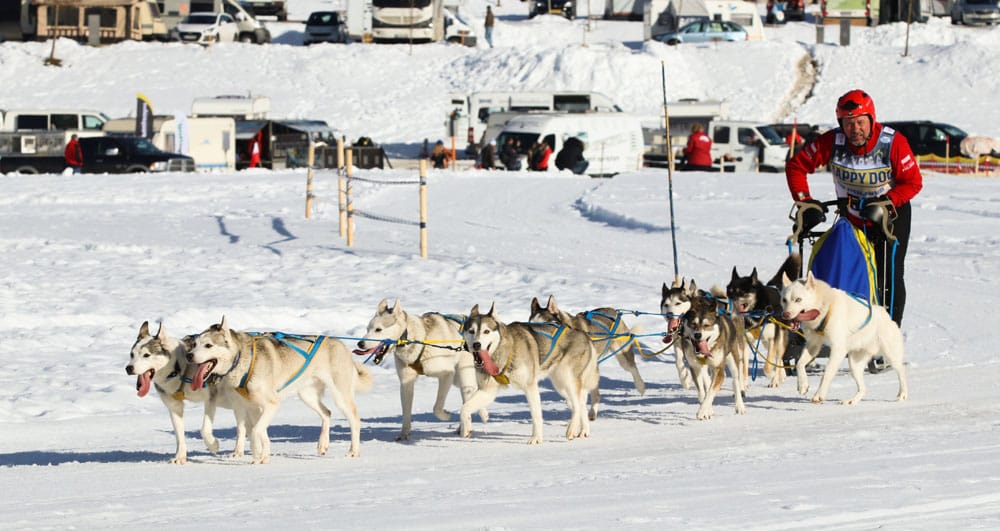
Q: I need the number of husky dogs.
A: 9